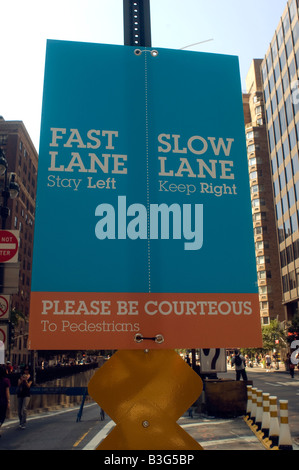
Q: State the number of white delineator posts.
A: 6